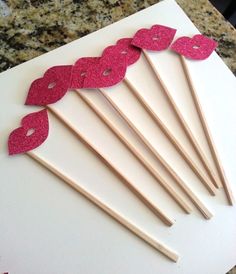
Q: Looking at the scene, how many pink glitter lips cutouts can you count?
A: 7